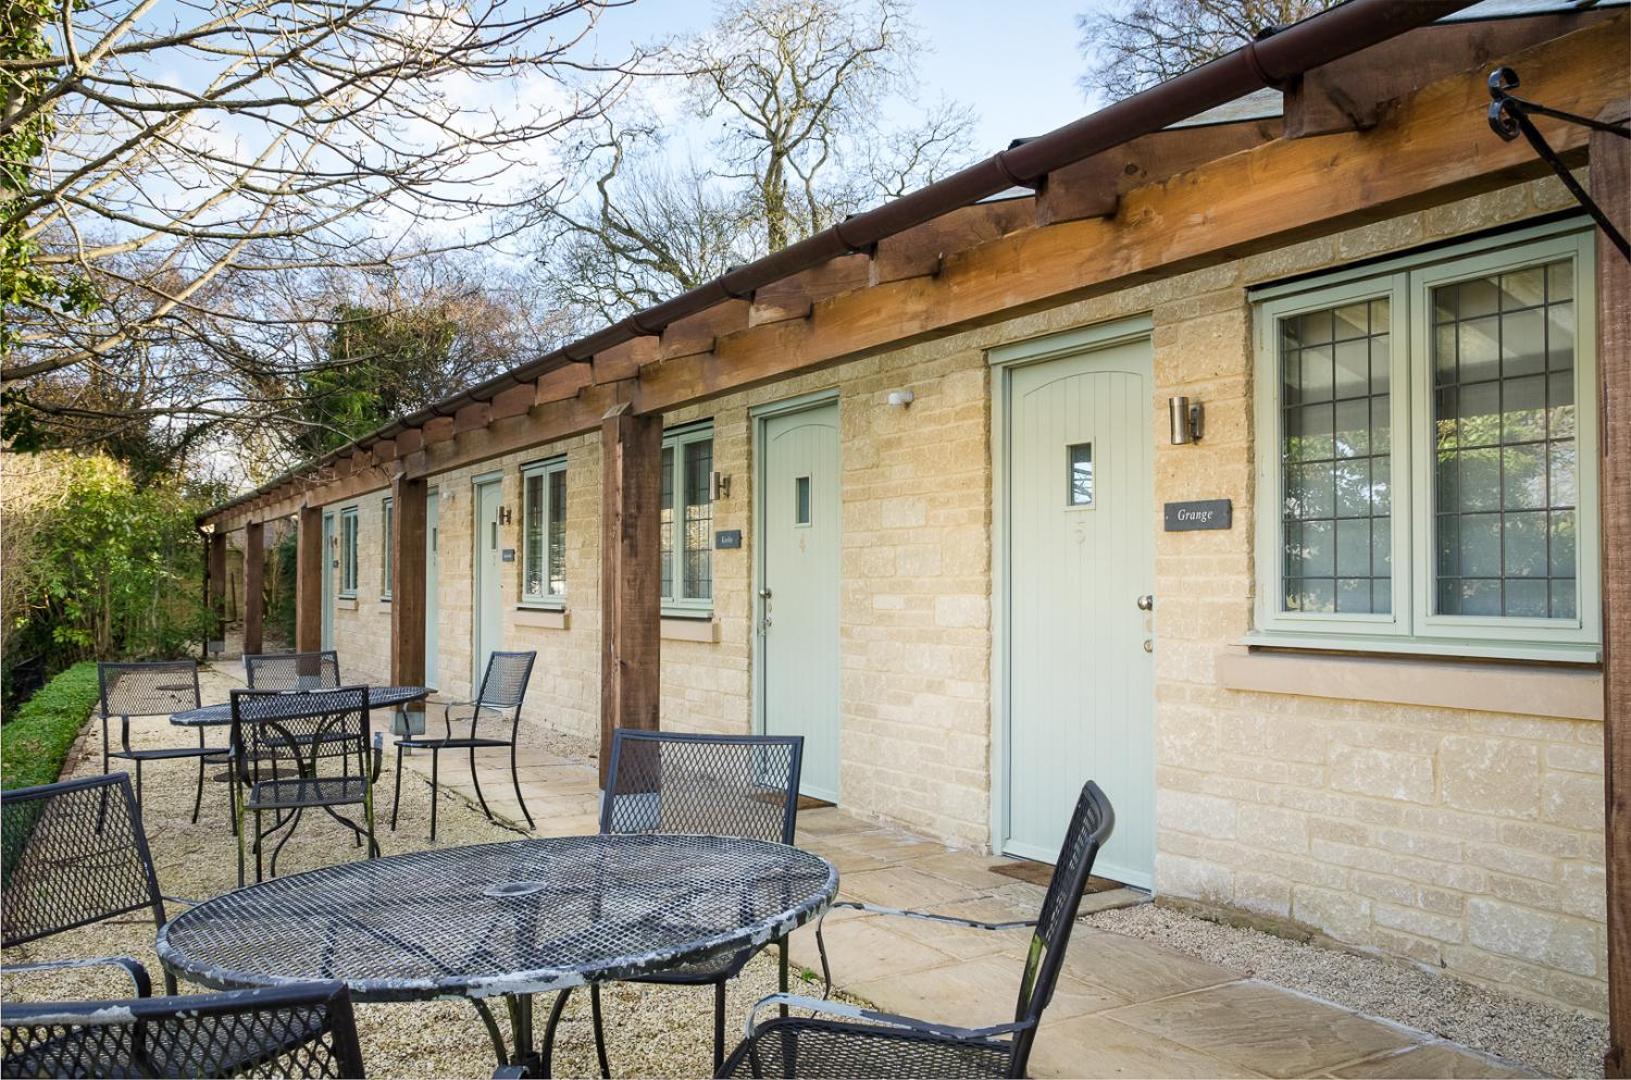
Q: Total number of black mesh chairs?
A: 8